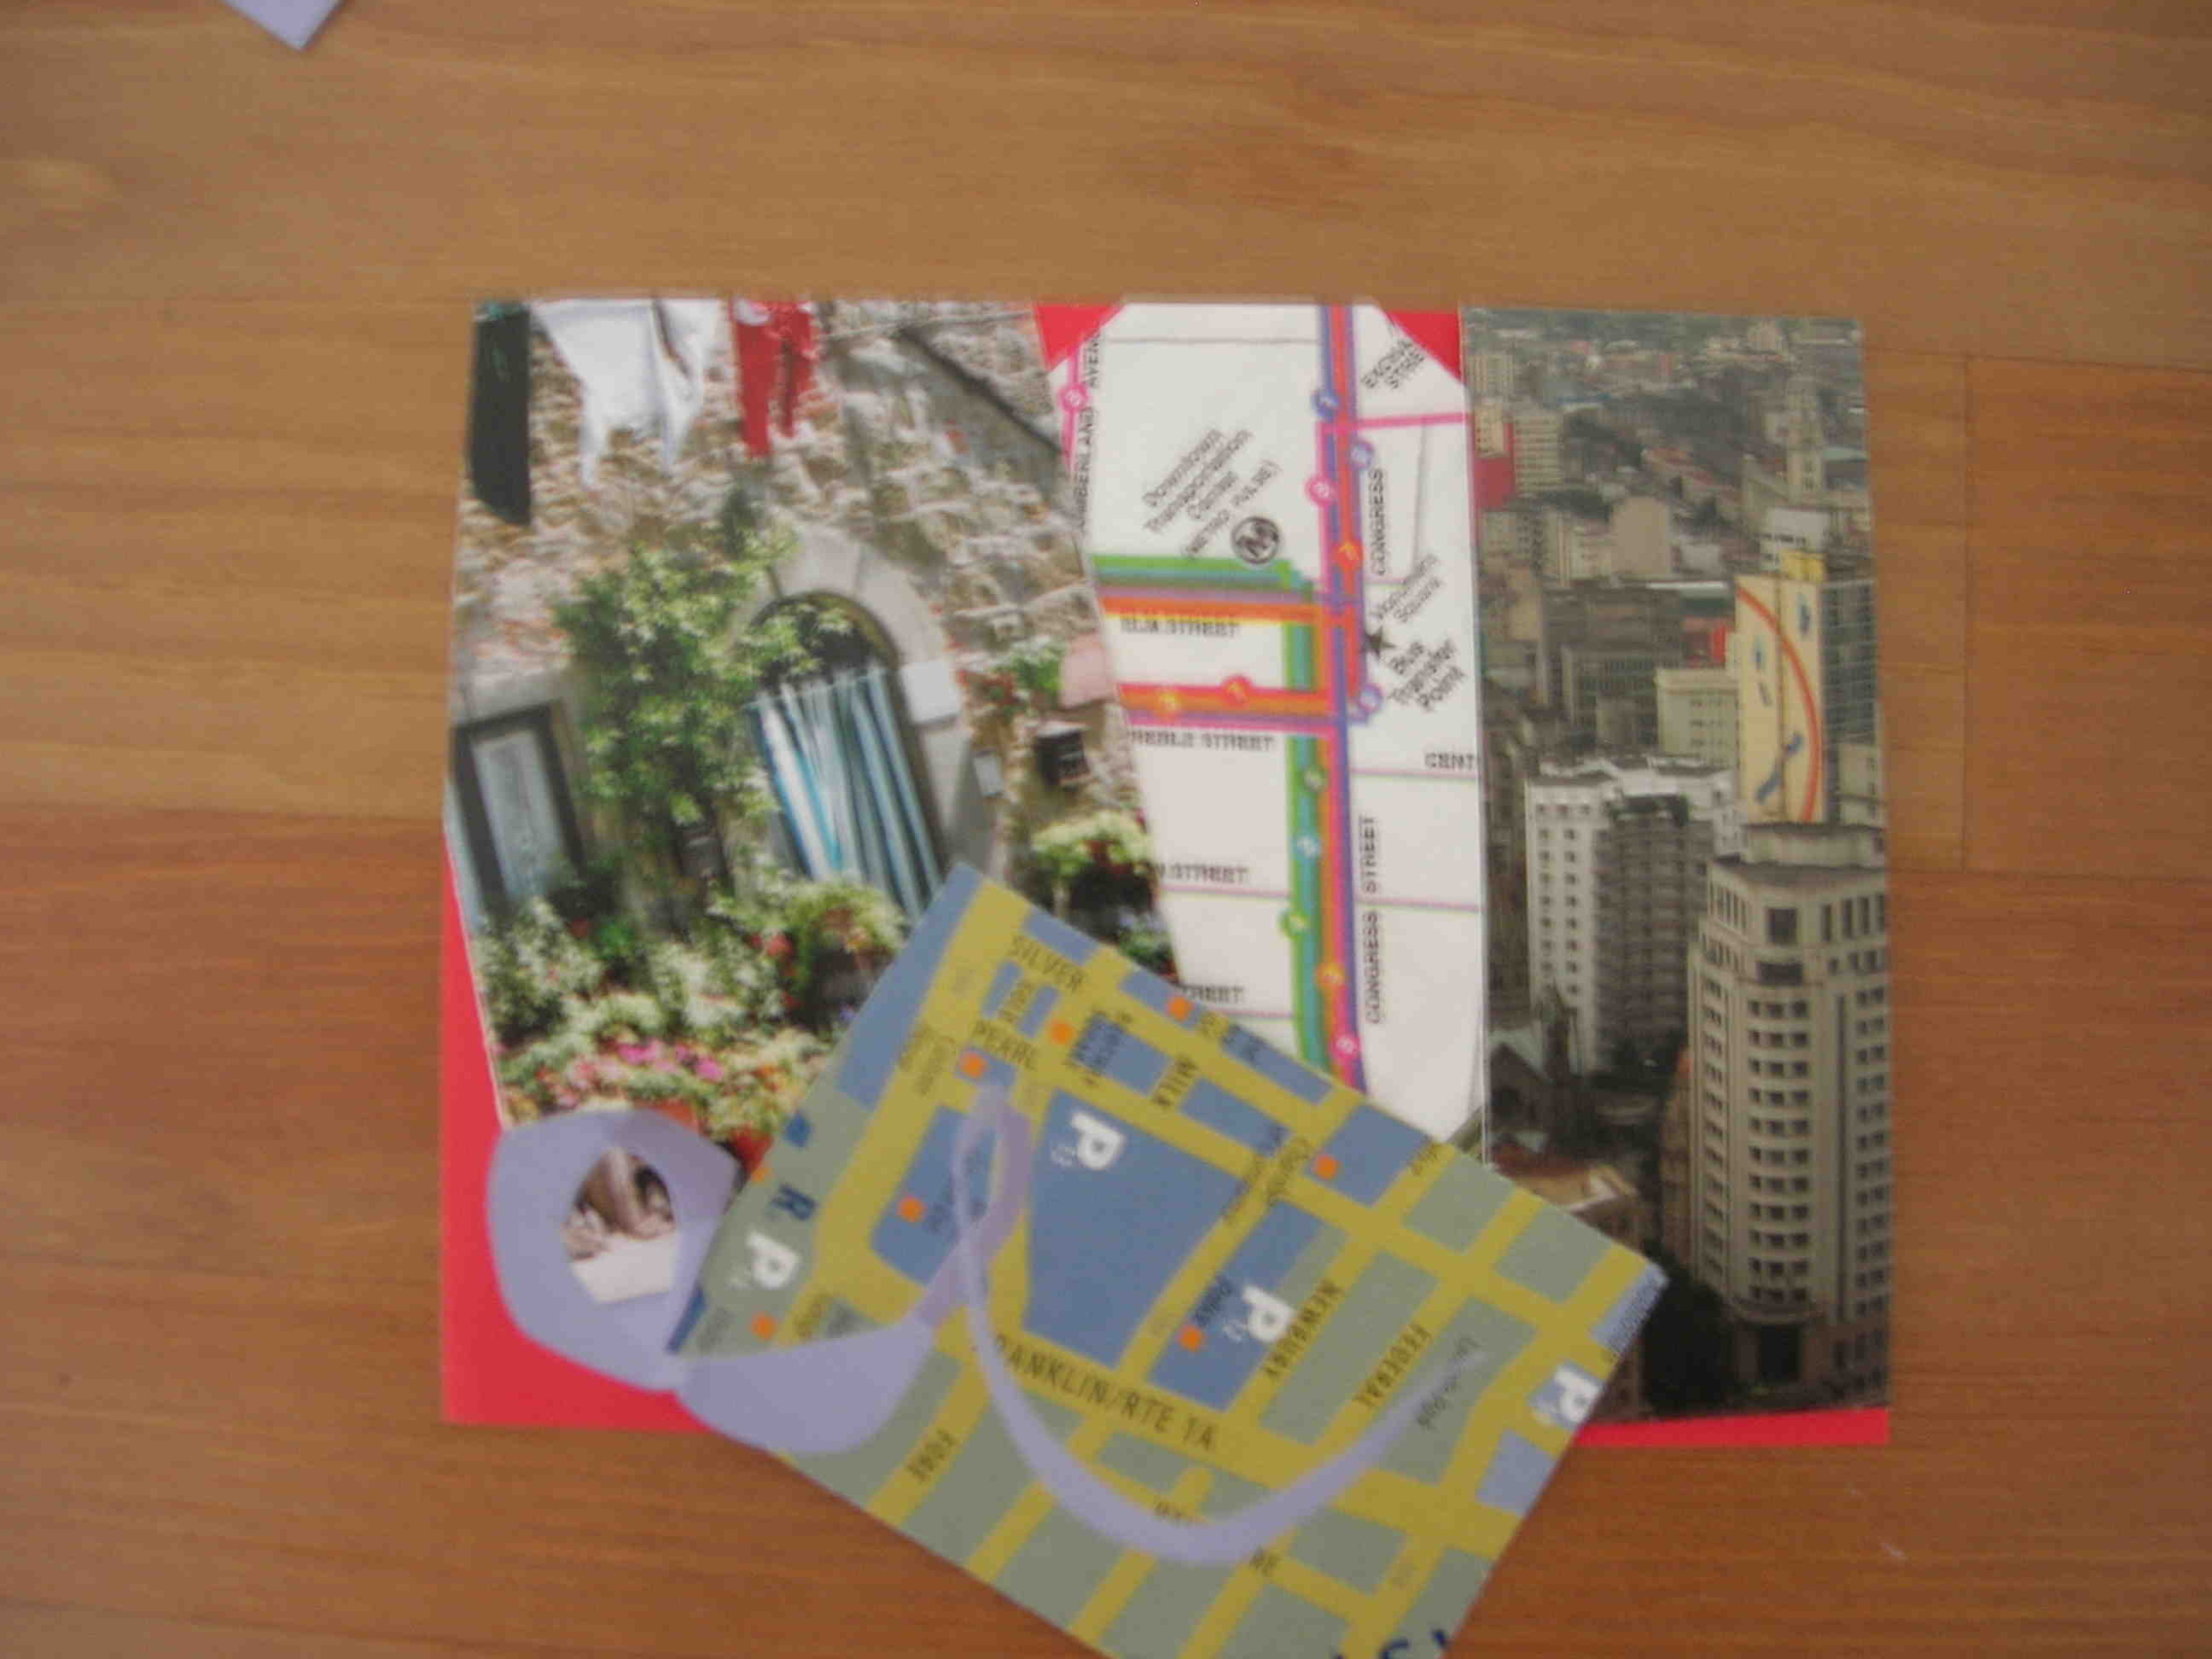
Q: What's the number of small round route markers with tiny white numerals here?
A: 13